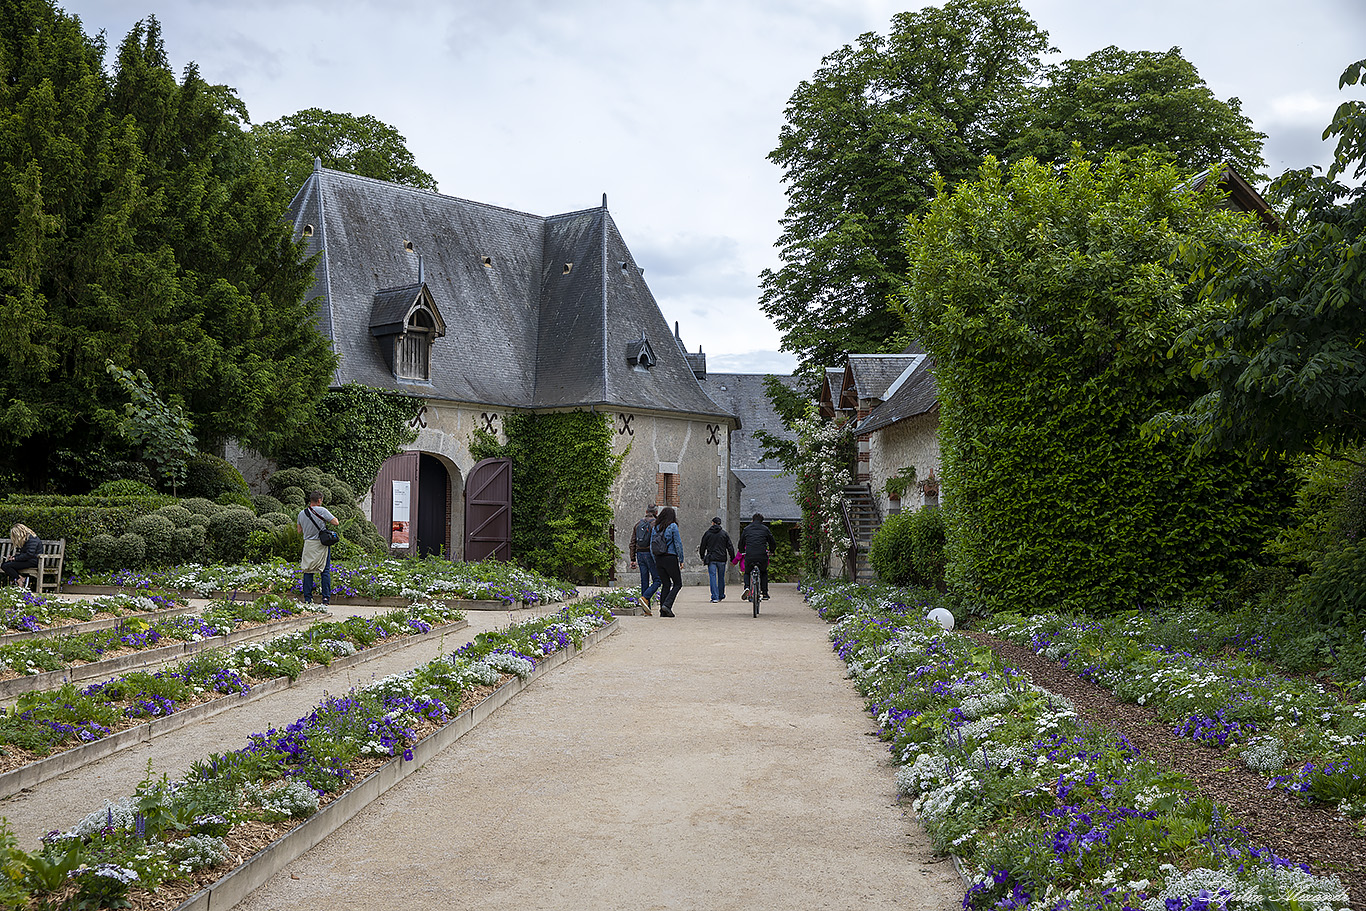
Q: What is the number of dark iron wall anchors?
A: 4